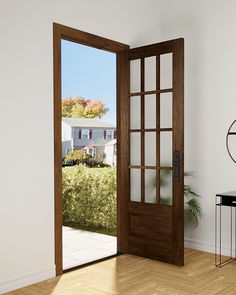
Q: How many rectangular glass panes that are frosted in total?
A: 12